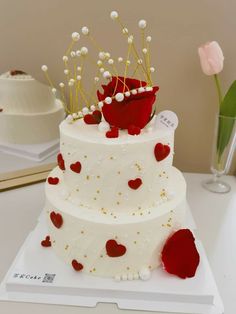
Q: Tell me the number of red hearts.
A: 12